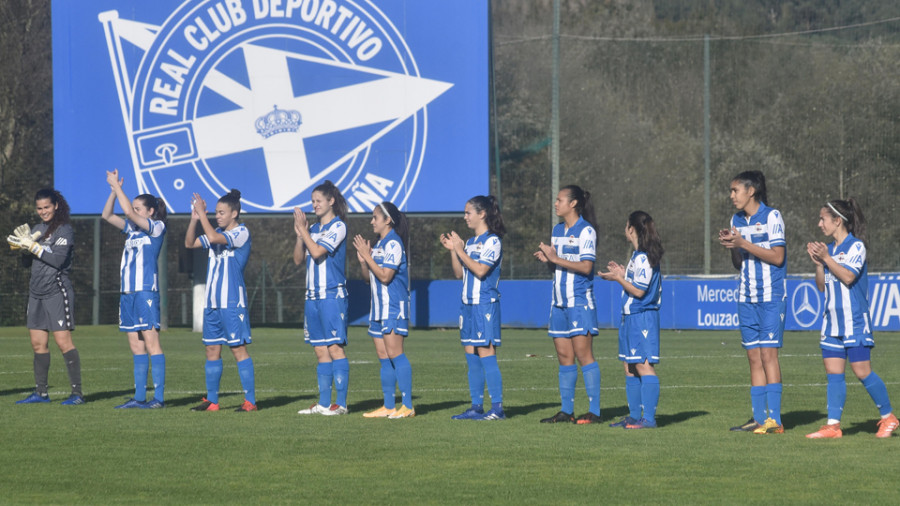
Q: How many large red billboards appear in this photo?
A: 0